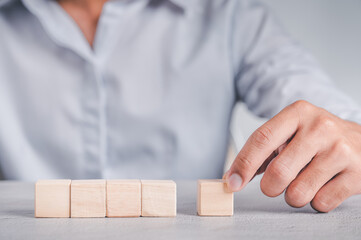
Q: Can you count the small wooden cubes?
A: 5